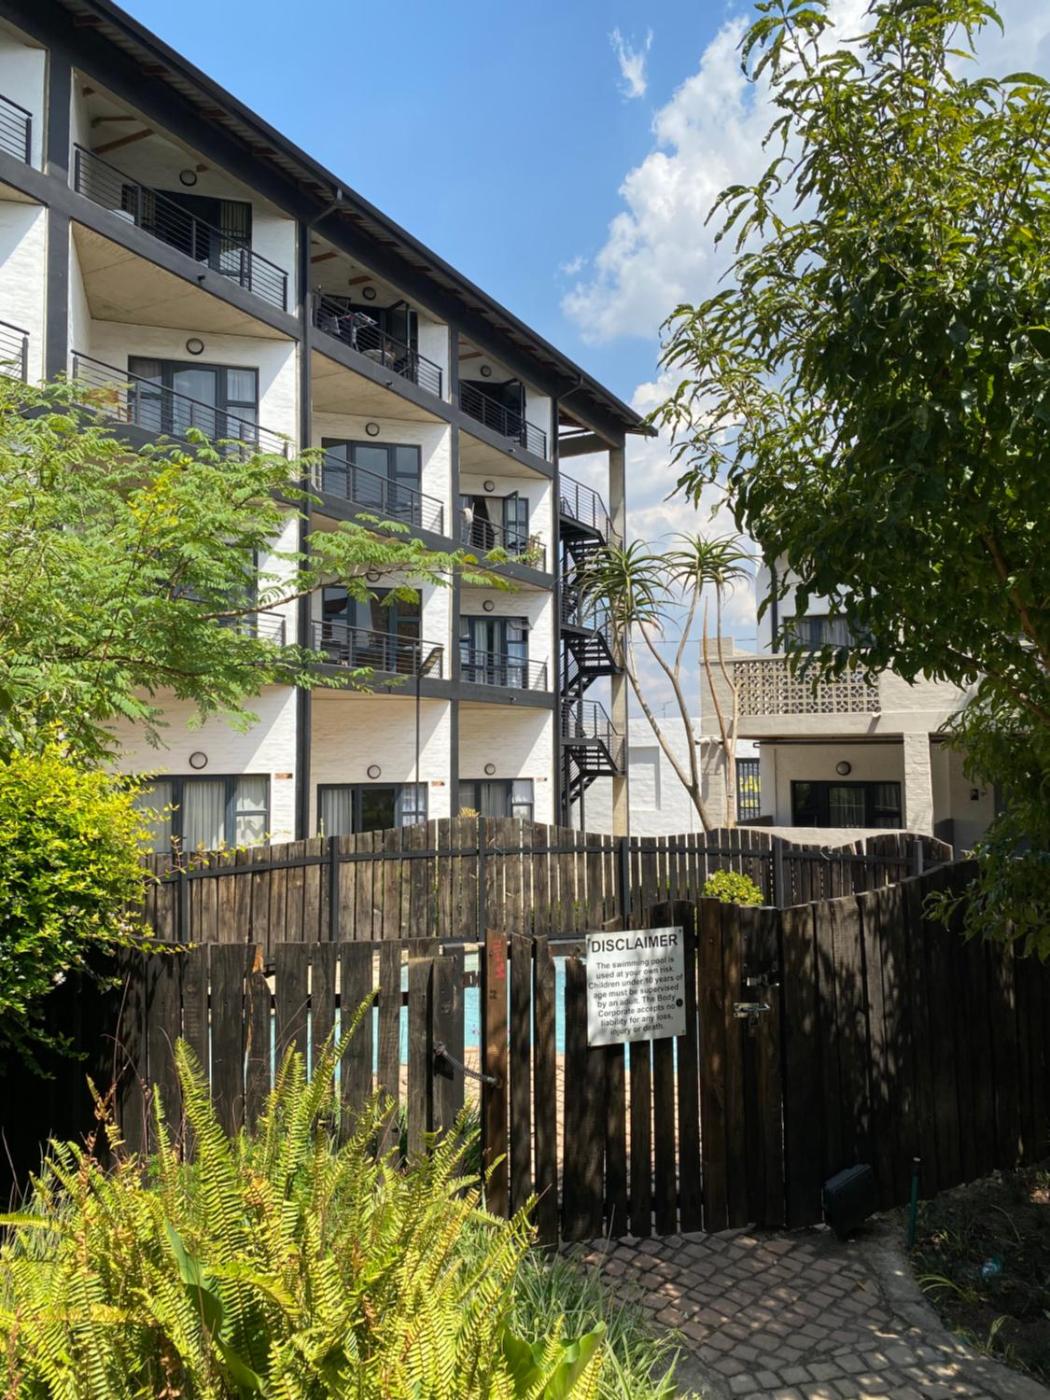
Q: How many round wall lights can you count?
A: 12